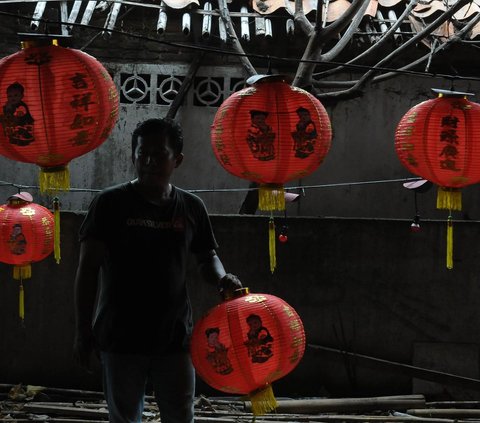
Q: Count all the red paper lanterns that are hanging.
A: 4